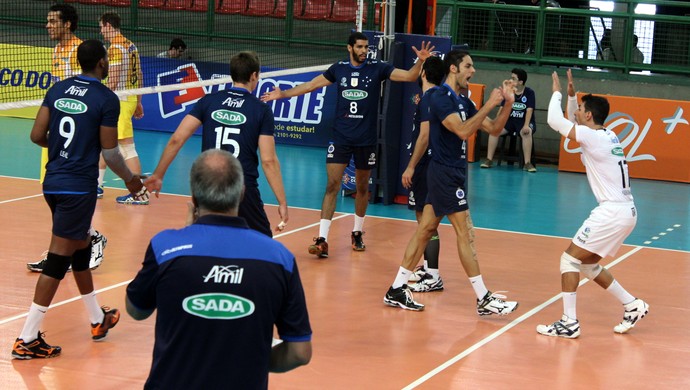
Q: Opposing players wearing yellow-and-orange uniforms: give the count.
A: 2